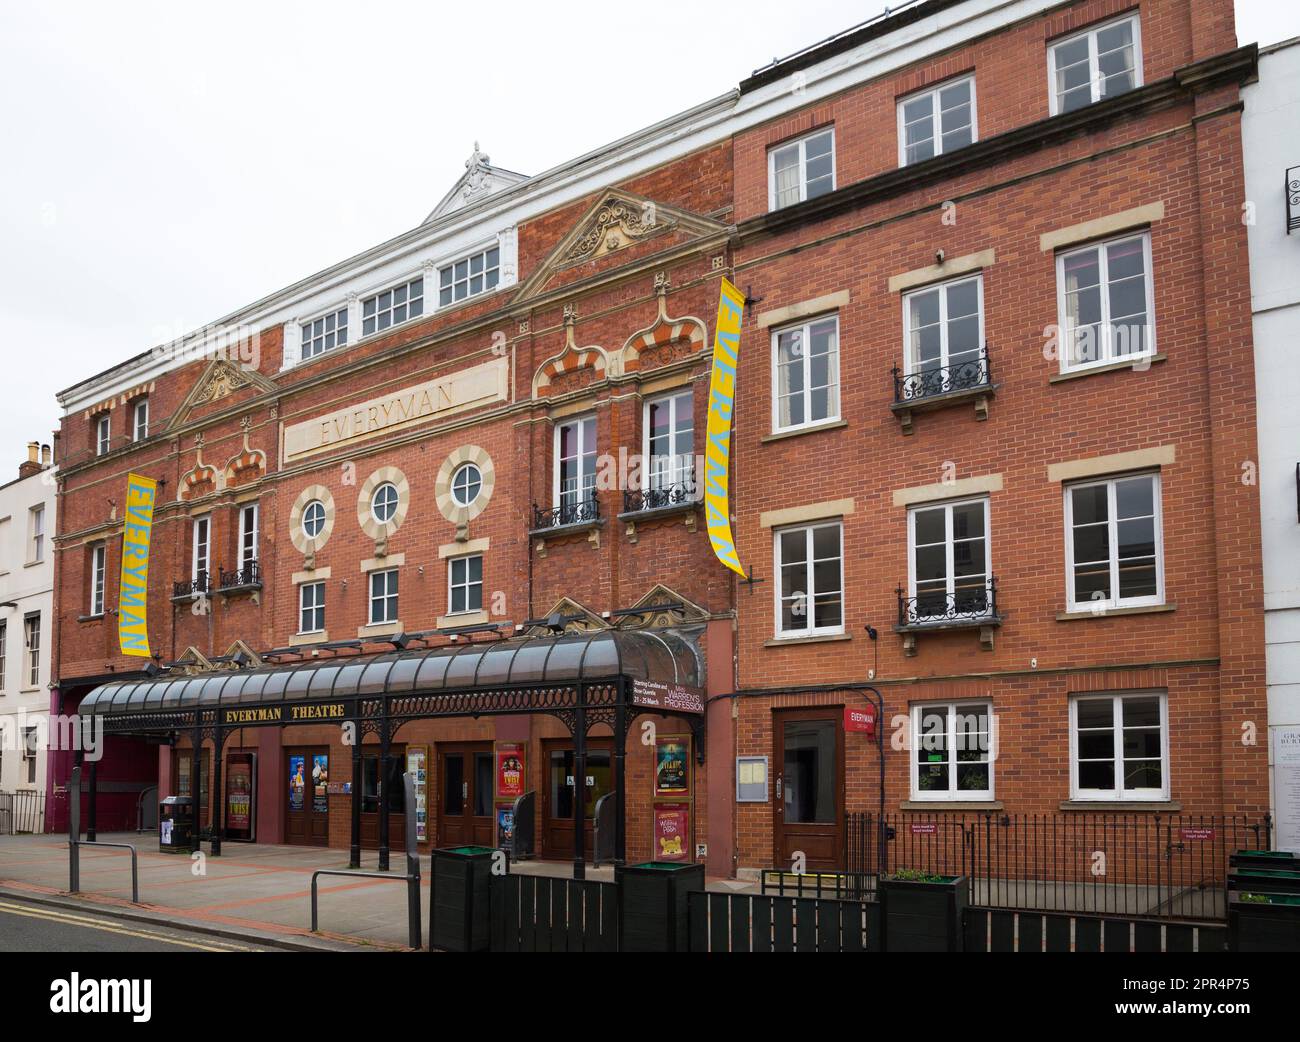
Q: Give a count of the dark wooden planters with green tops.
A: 6